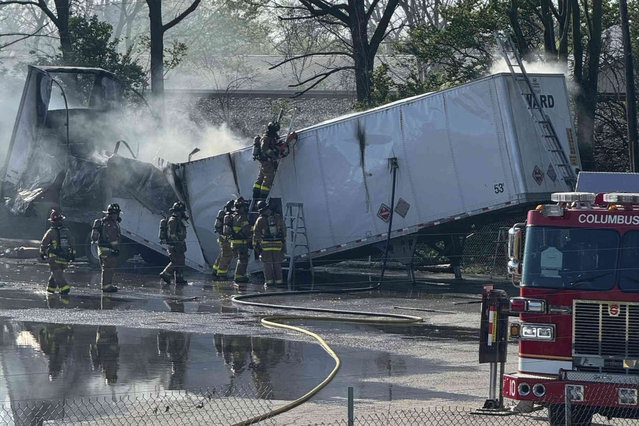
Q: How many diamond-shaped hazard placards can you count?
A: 4